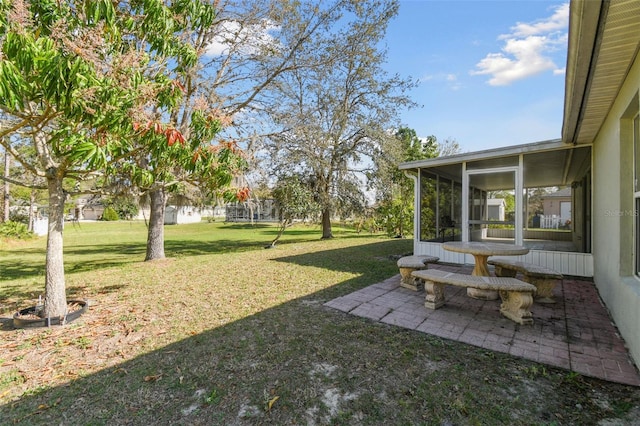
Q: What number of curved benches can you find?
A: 3